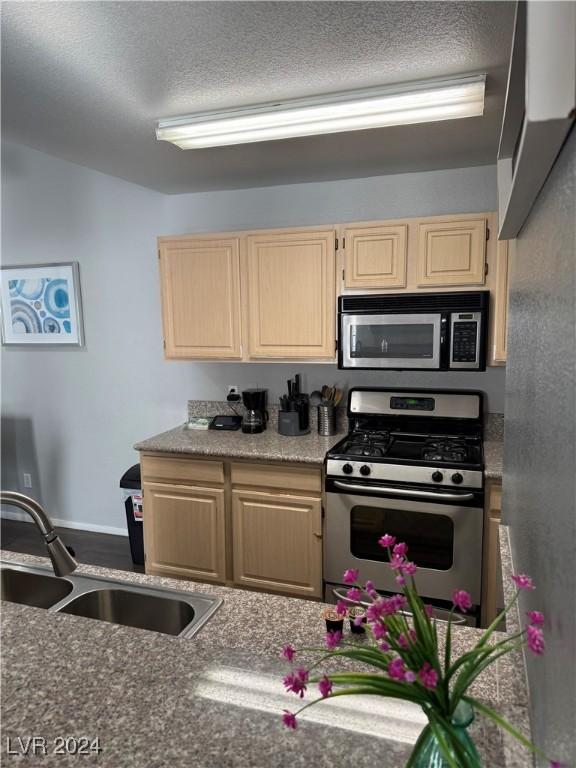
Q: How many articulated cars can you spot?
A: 0